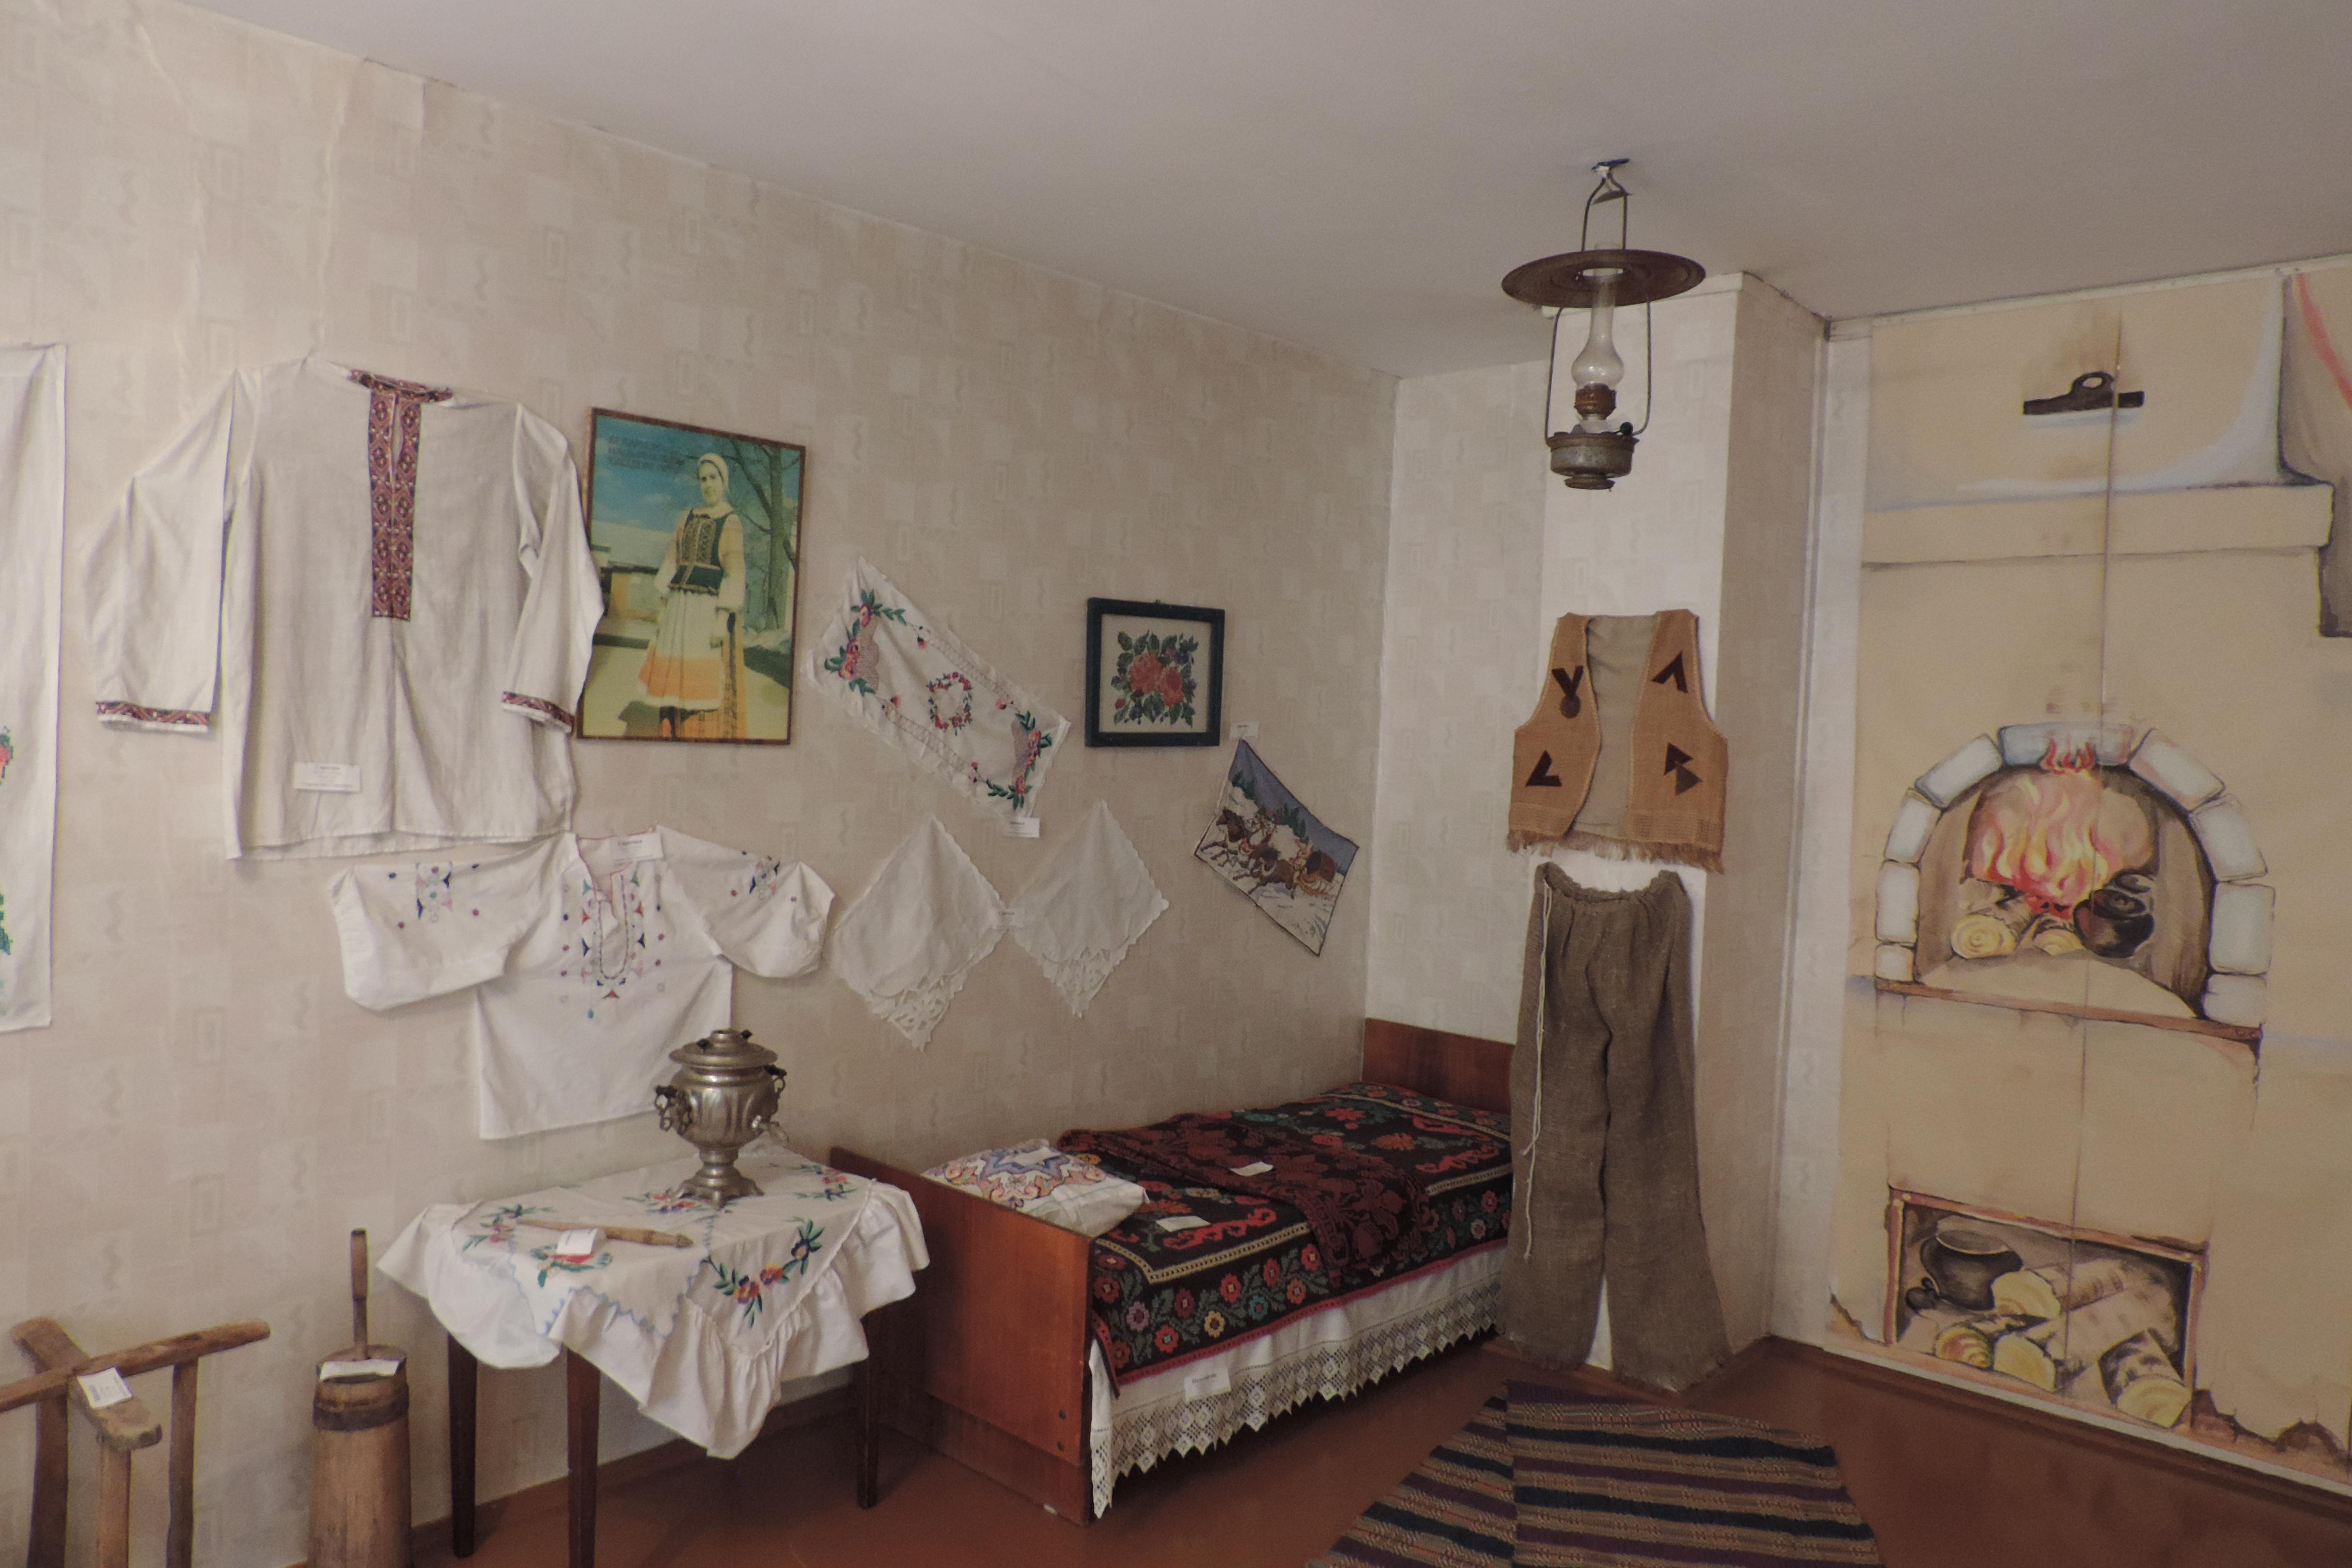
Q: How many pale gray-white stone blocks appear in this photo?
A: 9